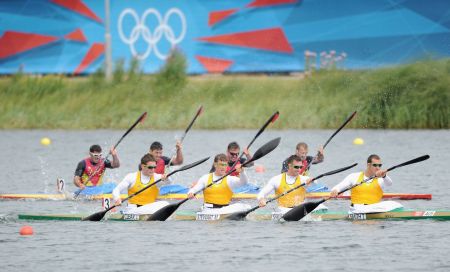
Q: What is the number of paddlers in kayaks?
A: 8